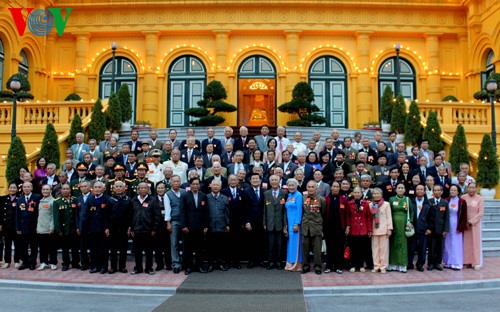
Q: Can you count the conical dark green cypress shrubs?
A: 12